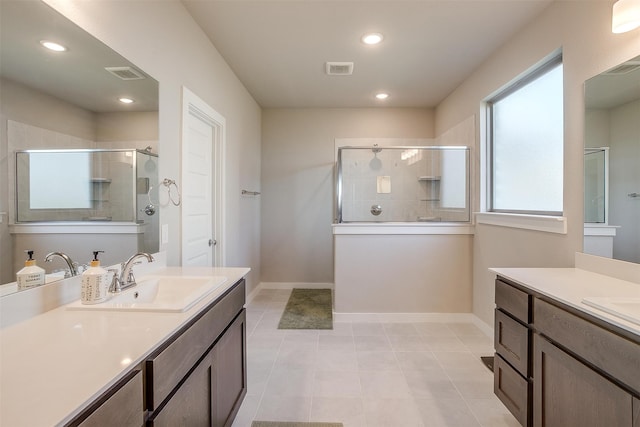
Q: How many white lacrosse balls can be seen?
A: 0